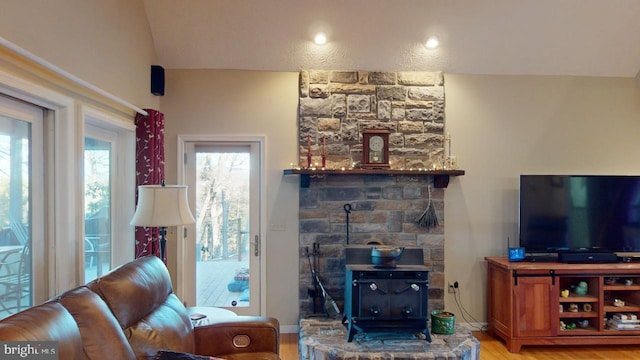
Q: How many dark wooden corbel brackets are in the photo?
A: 2